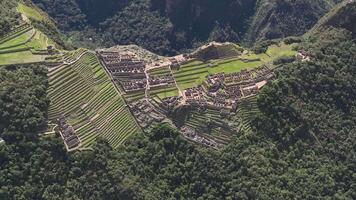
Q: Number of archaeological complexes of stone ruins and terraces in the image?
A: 1